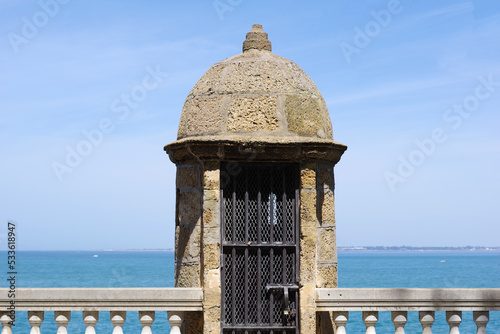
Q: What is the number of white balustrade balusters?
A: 13